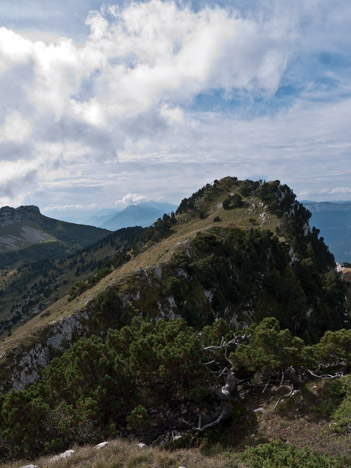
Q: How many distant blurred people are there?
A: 0